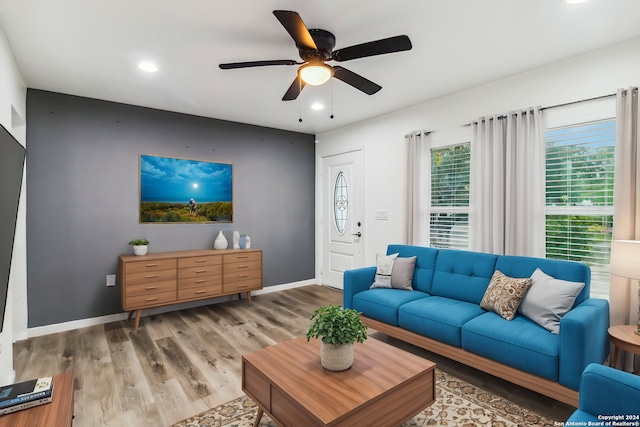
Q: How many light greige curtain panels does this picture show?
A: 4